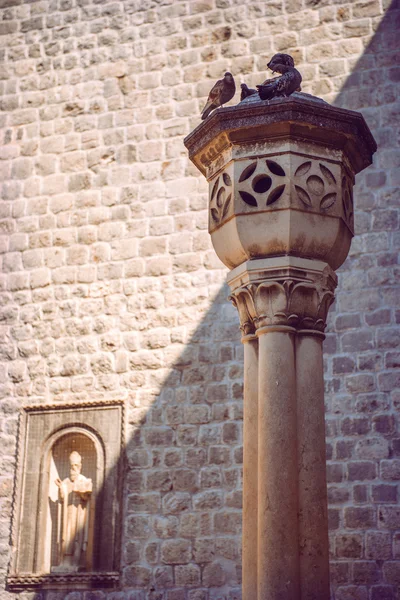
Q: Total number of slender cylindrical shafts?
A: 3